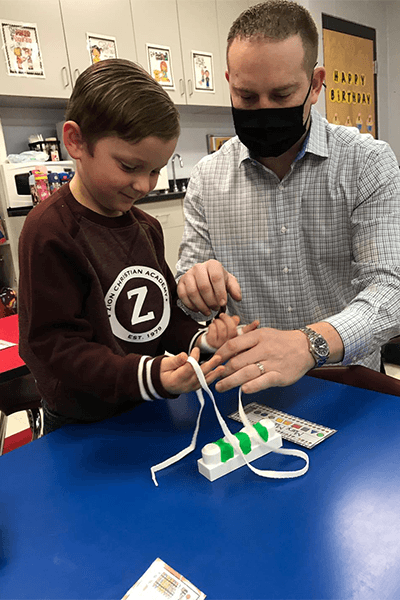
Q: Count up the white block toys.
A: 1